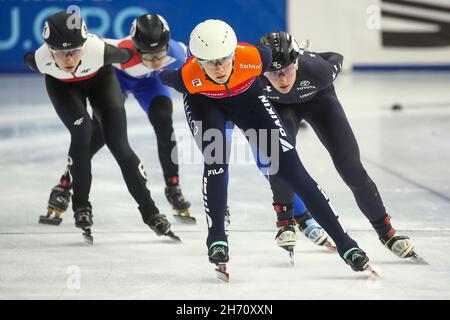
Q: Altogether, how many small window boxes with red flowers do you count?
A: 0